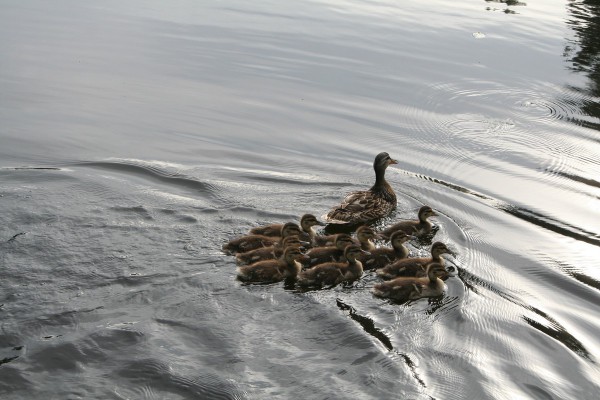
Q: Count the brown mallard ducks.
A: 12